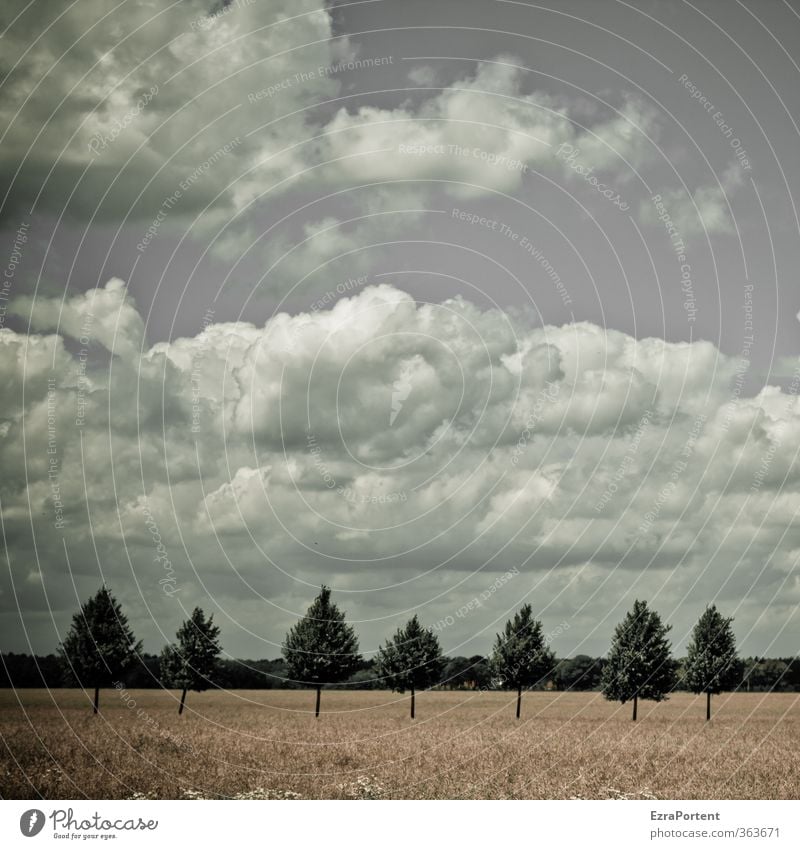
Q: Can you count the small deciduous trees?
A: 7